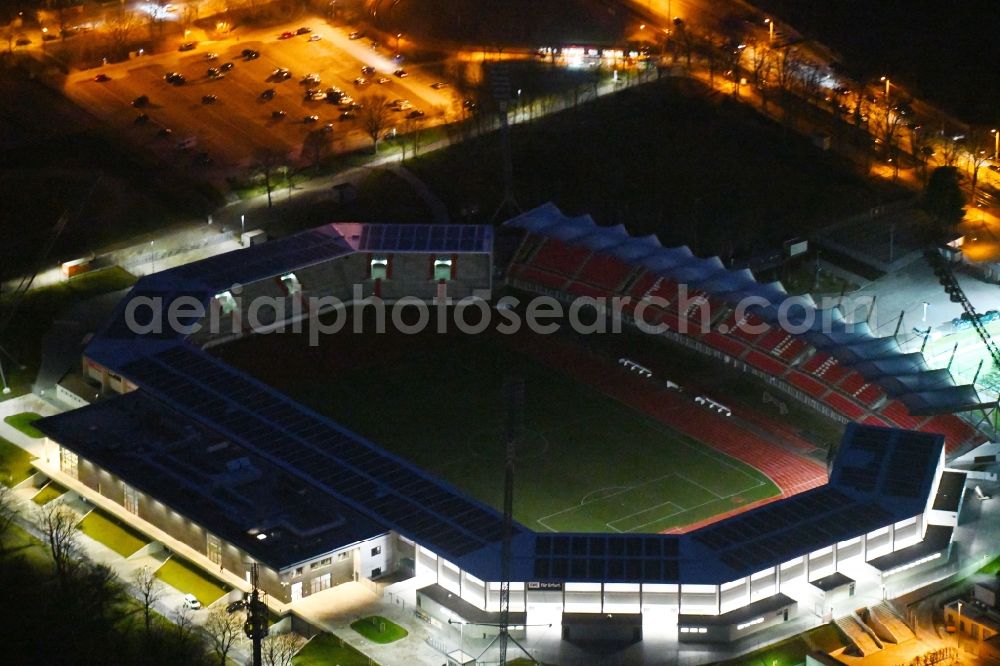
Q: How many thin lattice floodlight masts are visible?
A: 4